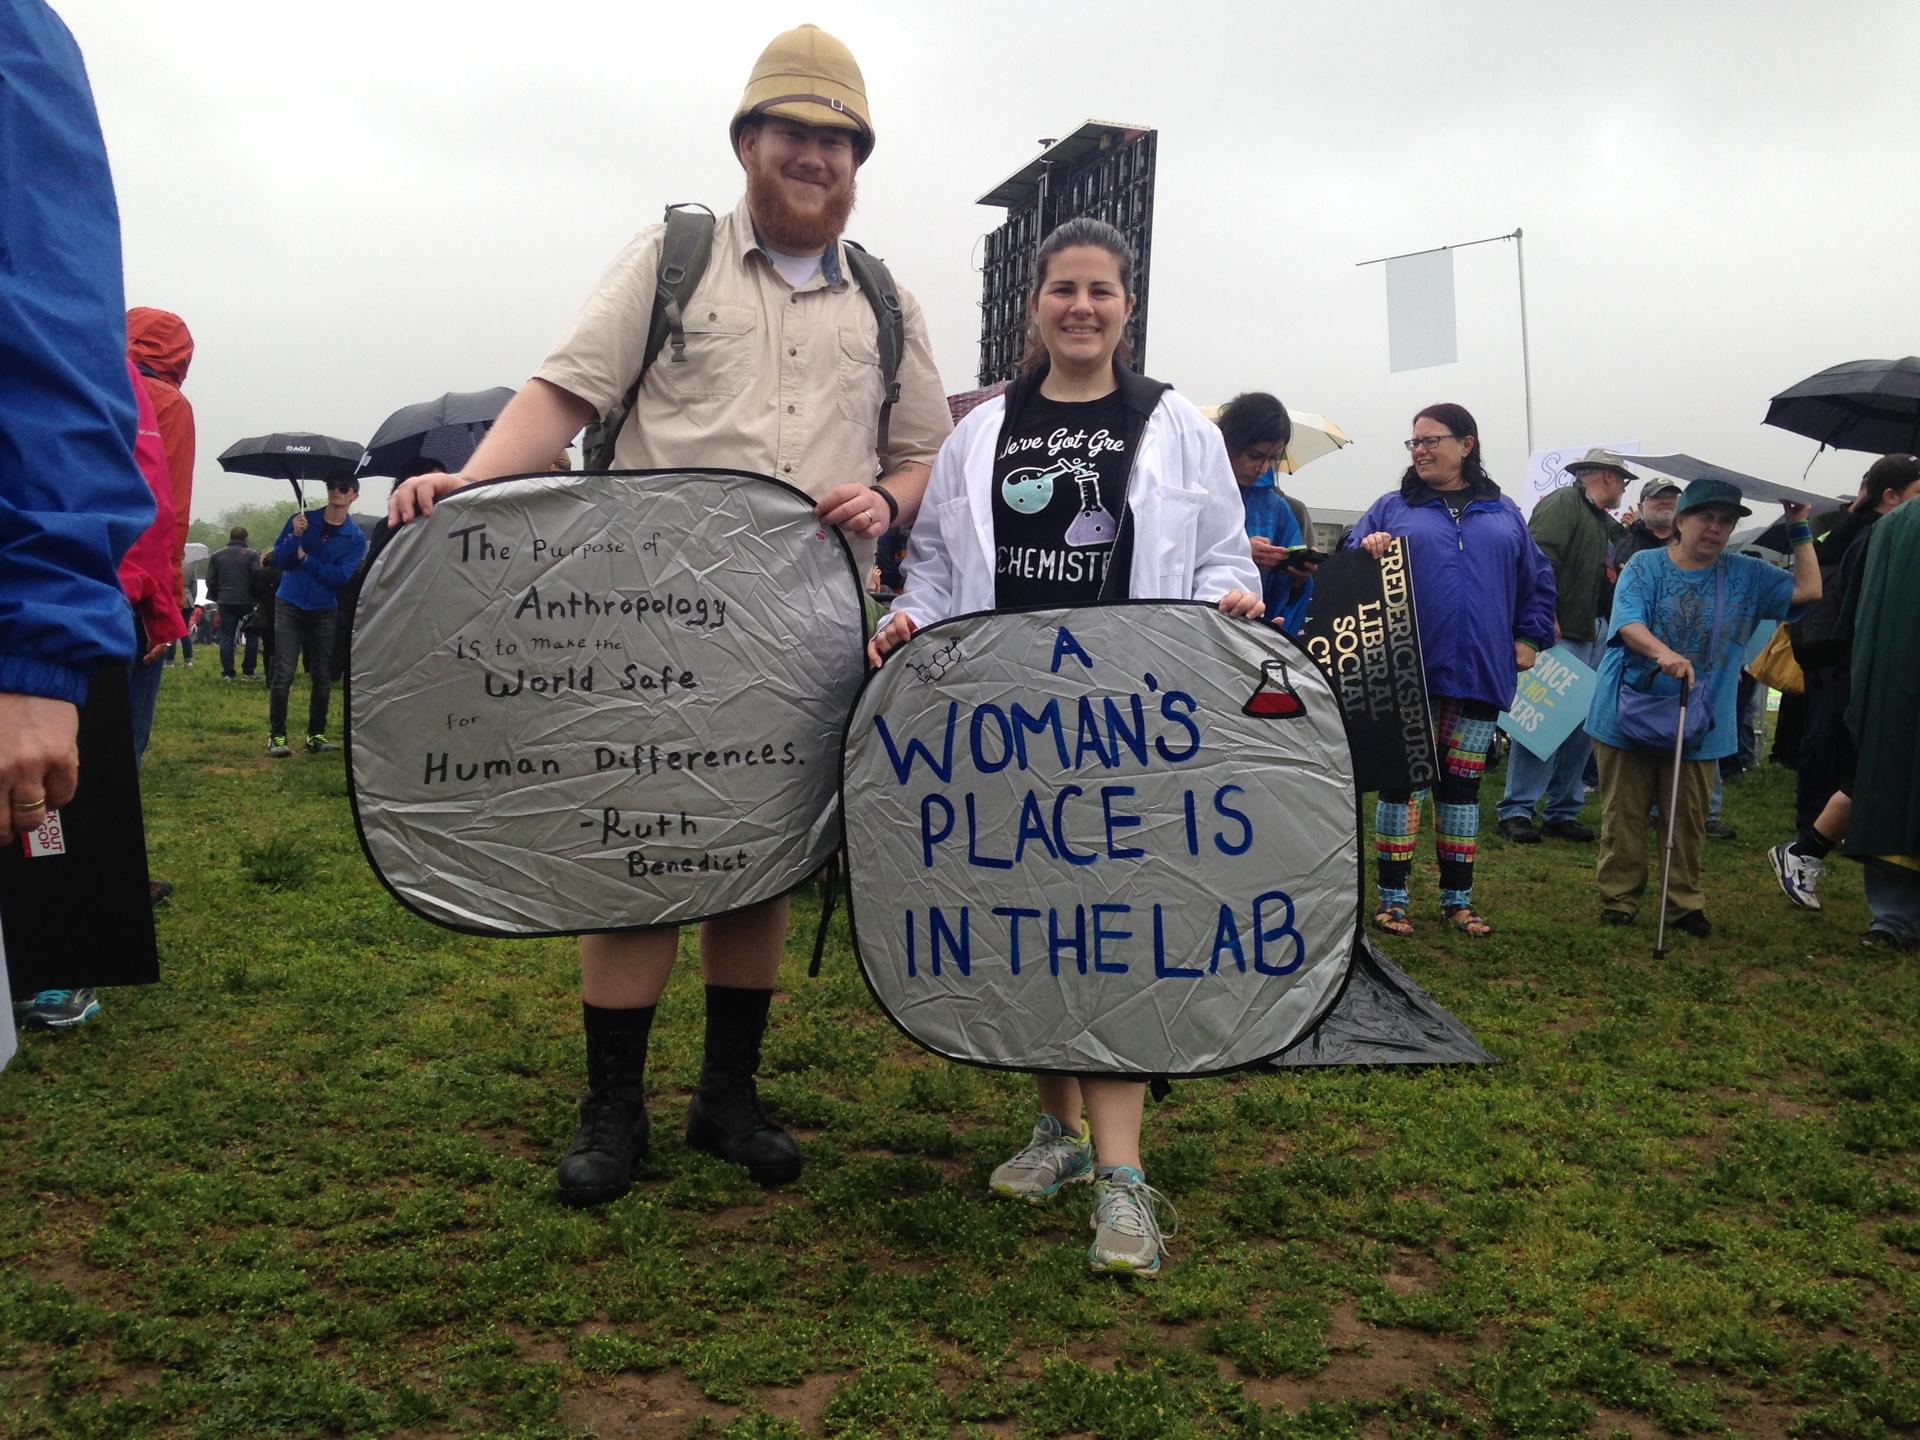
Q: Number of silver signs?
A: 2